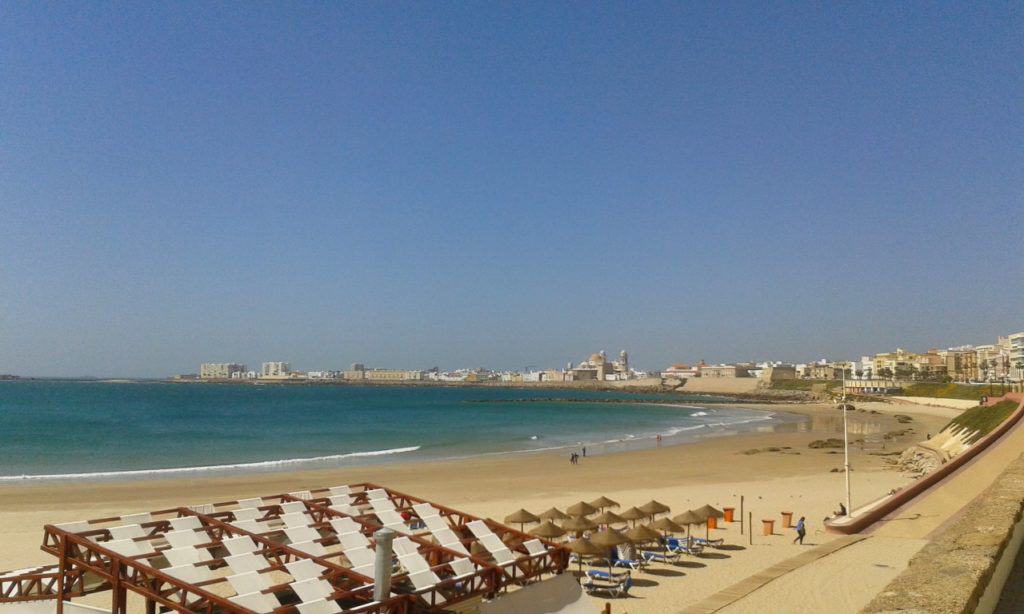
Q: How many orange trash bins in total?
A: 4